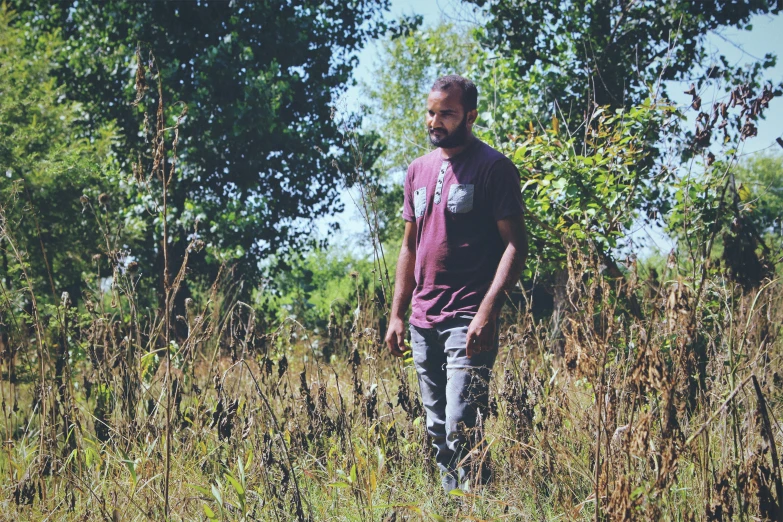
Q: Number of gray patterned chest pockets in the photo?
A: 2